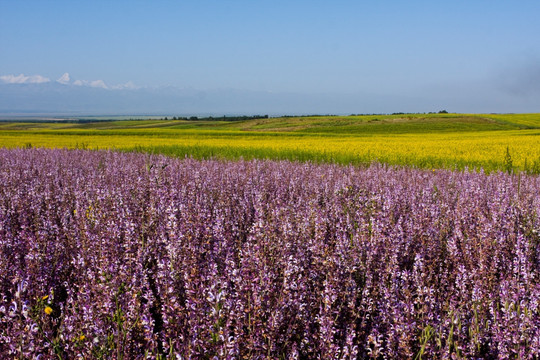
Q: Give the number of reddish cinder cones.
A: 0